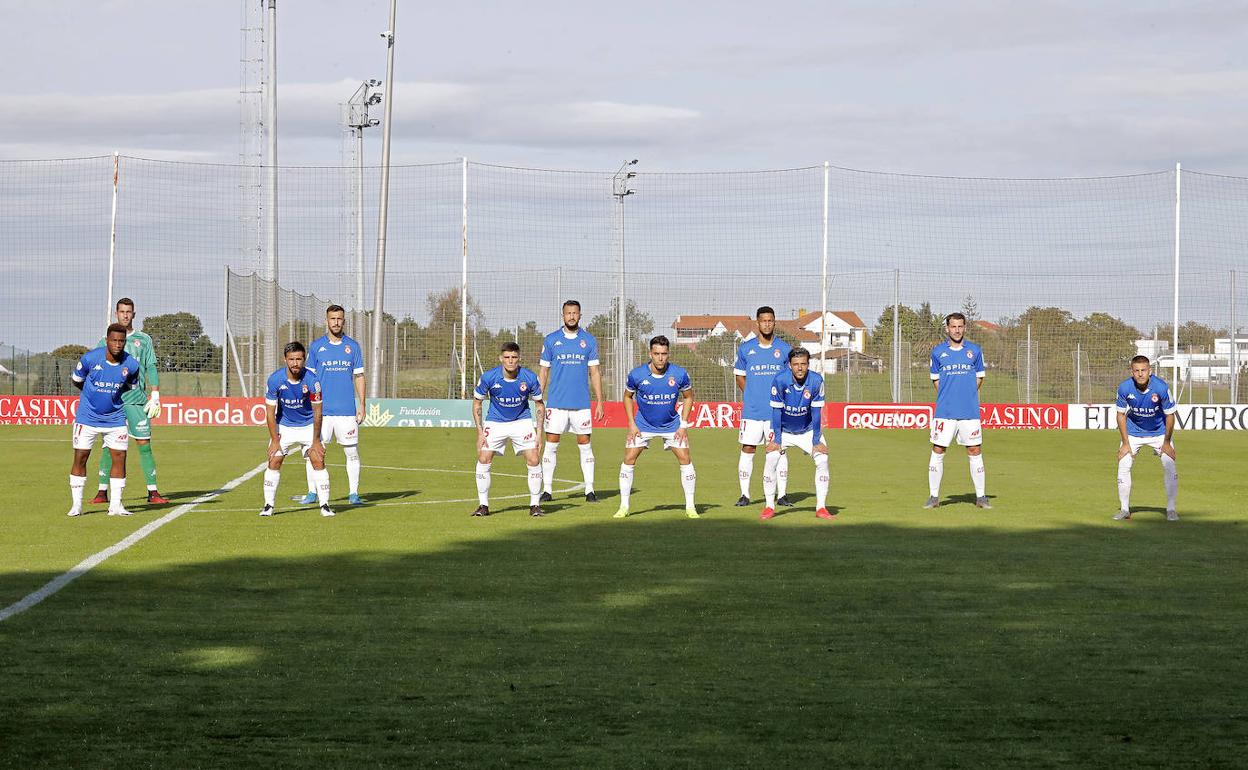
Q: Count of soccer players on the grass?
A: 11